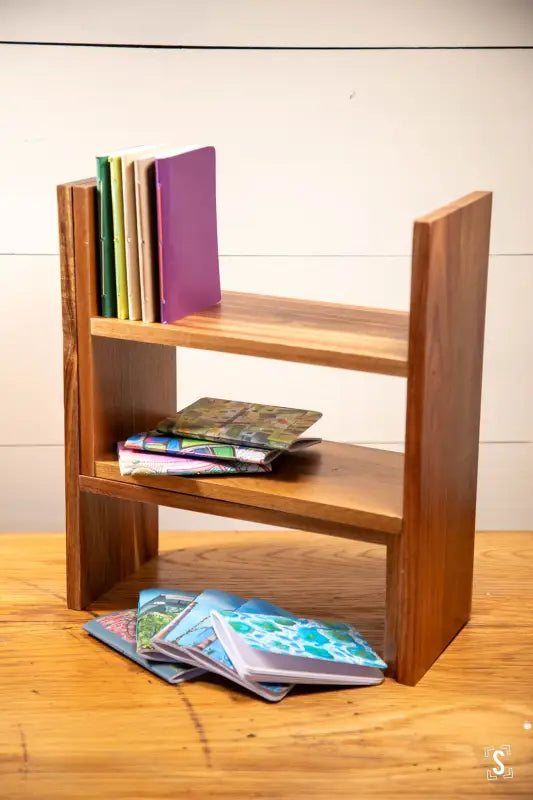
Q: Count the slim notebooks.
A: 13